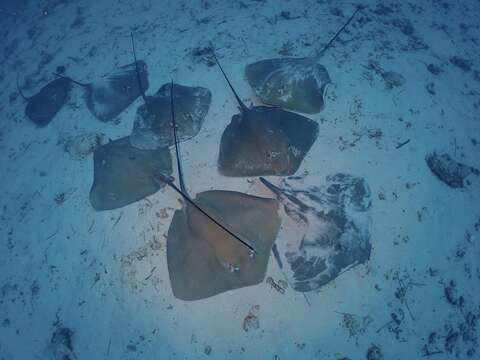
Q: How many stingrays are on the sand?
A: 8